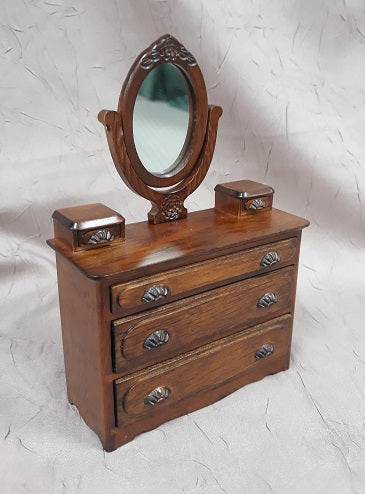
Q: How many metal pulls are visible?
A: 8